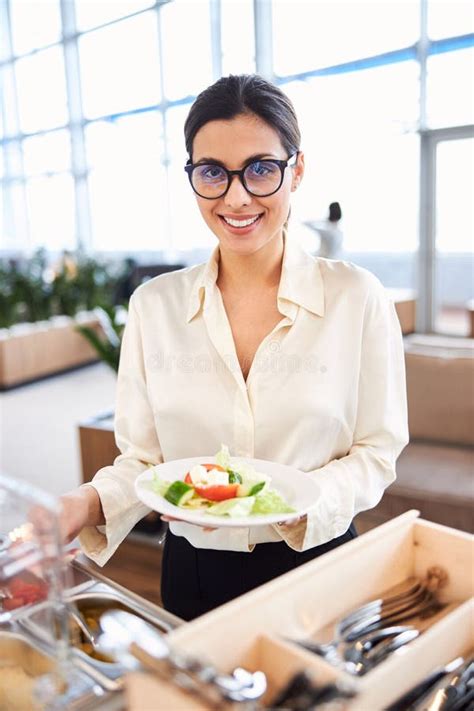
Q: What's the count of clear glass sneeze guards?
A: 1